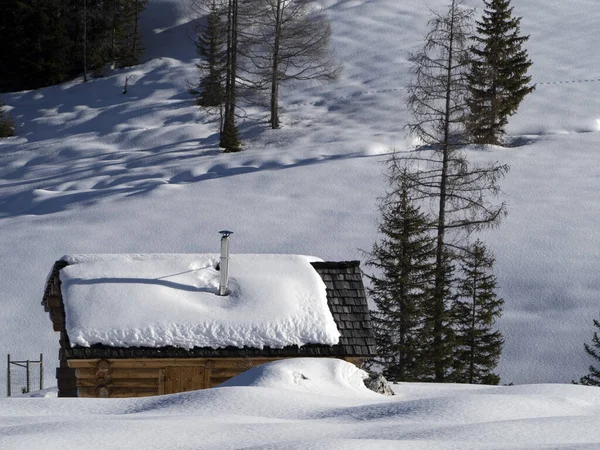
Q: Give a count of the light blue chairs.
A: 0